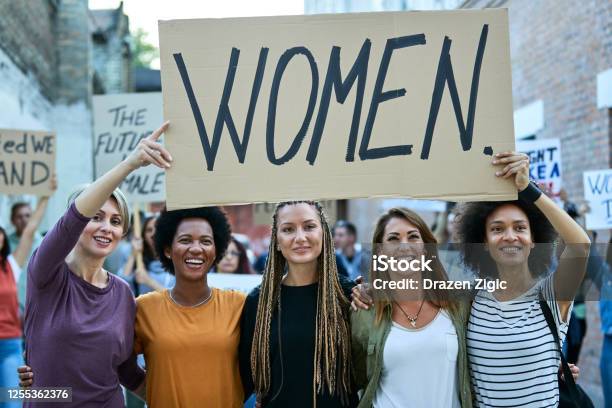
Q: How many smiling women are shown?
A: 5